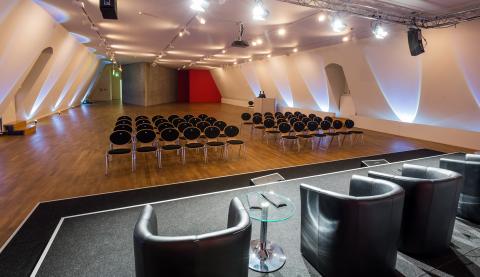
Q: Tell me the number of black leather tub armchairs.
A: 4